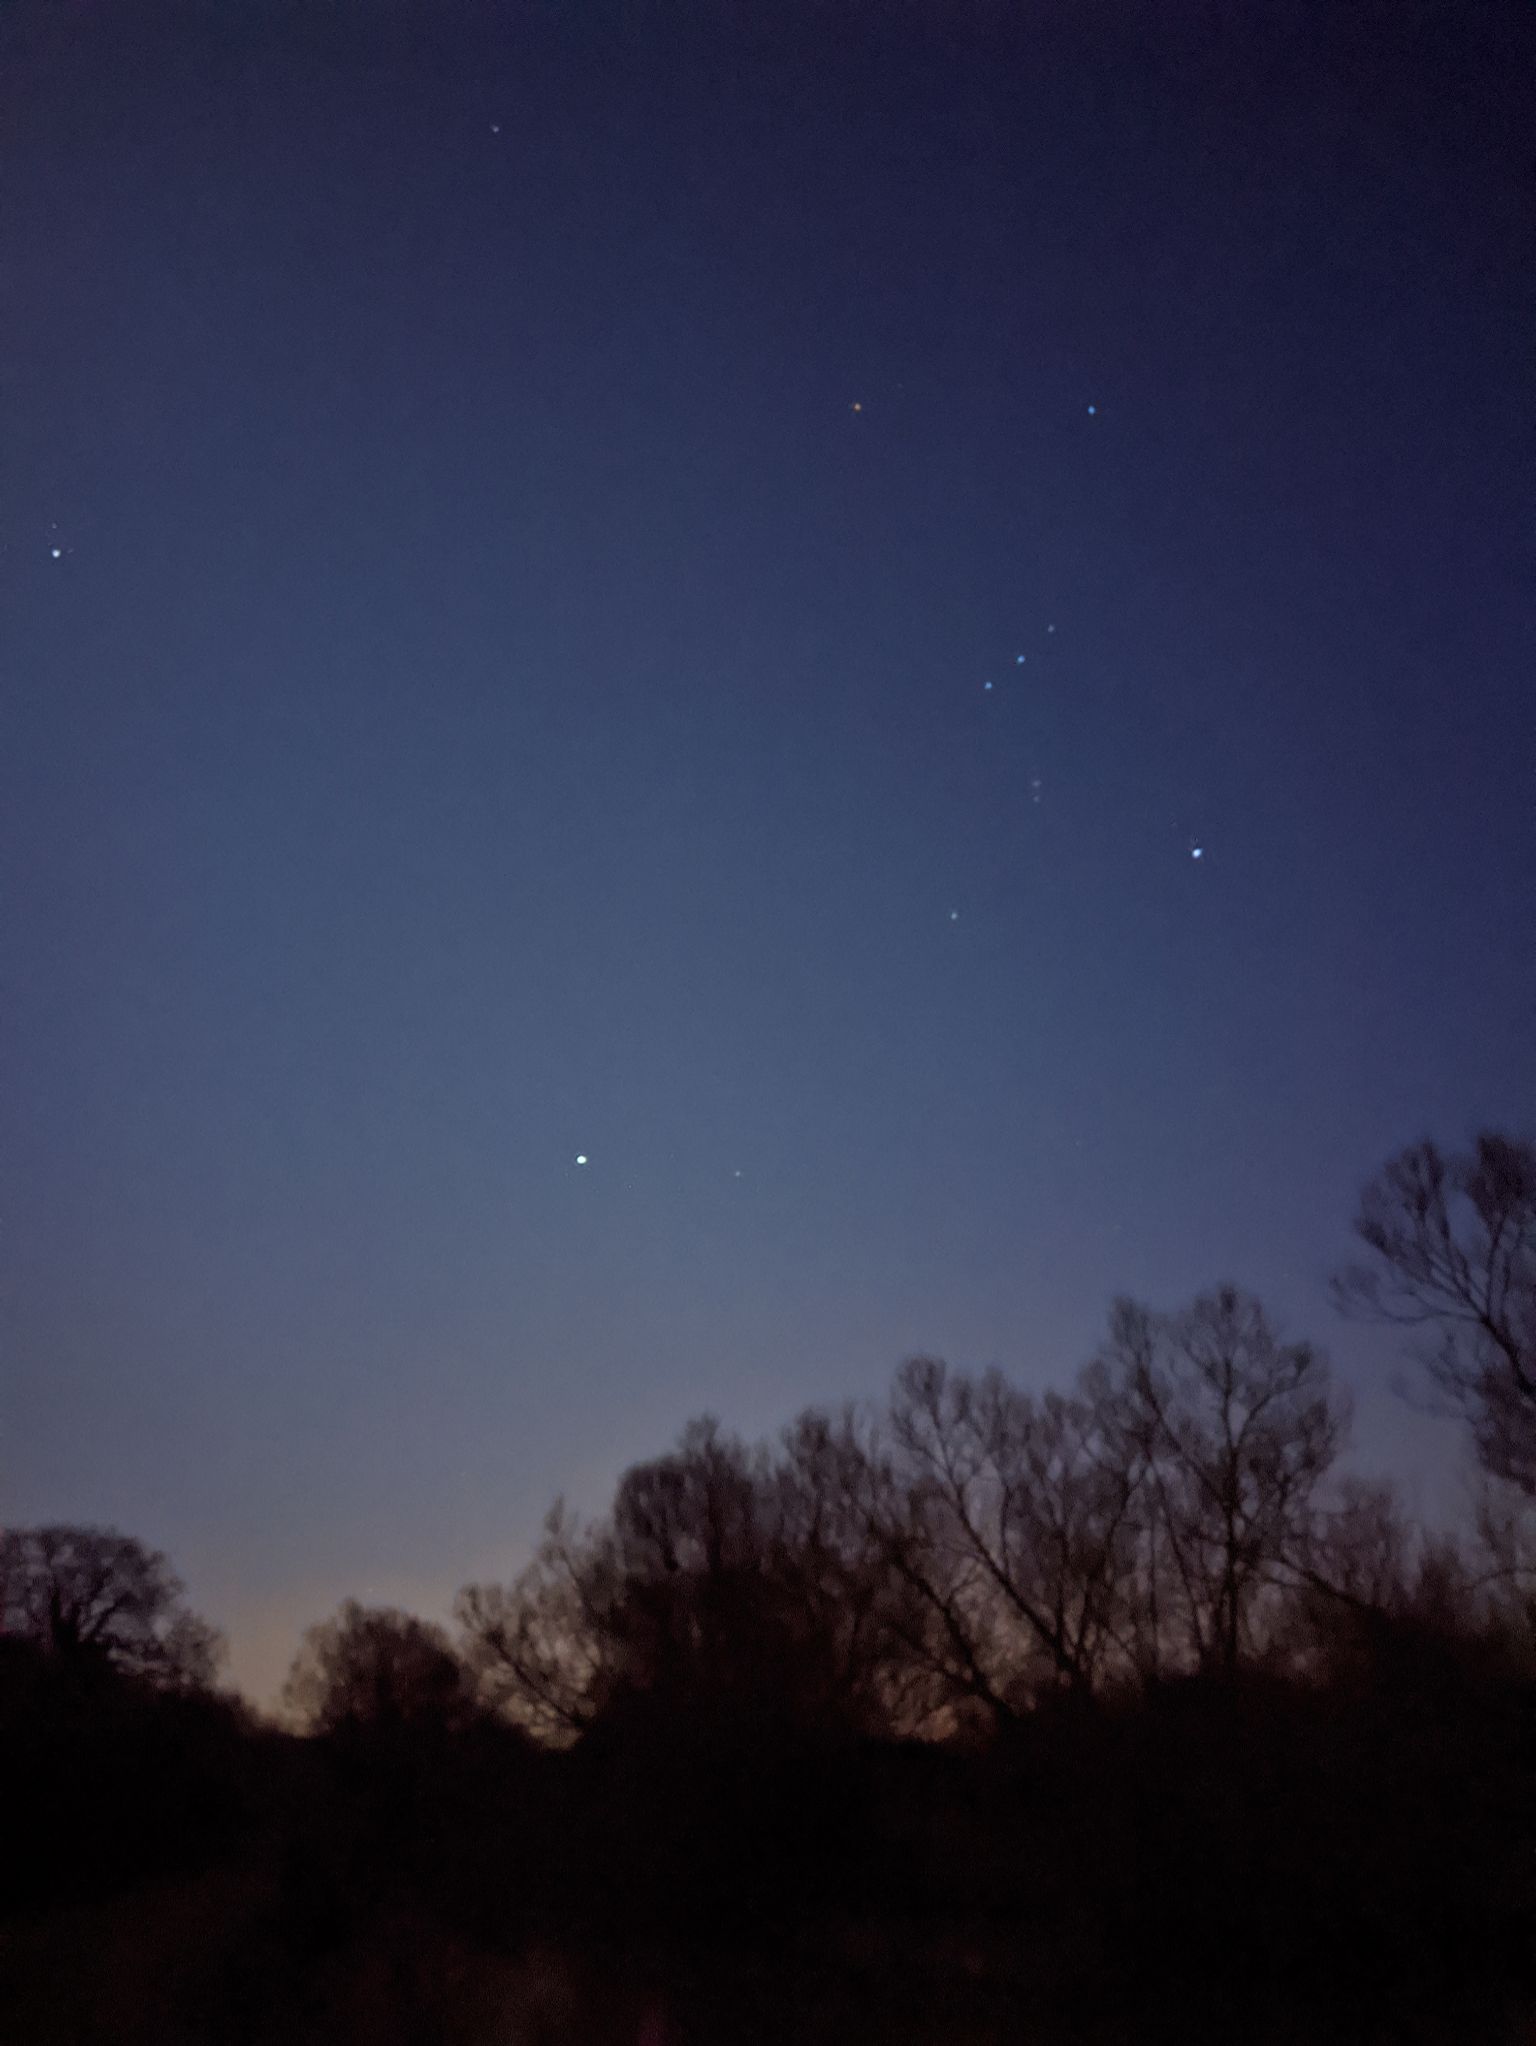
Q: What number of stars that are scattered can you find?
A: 13